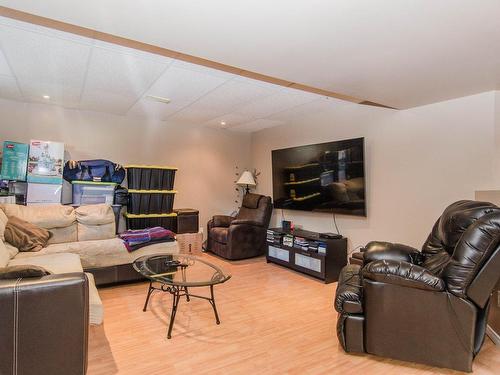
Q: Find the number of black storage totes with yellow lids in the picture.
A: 3